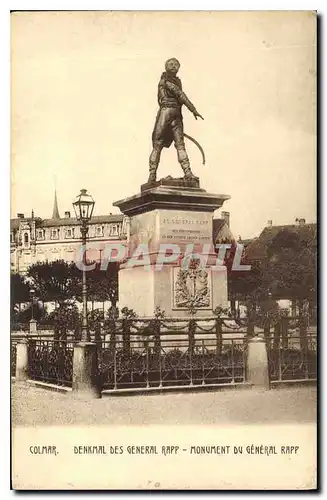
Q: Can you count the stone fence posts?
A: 3